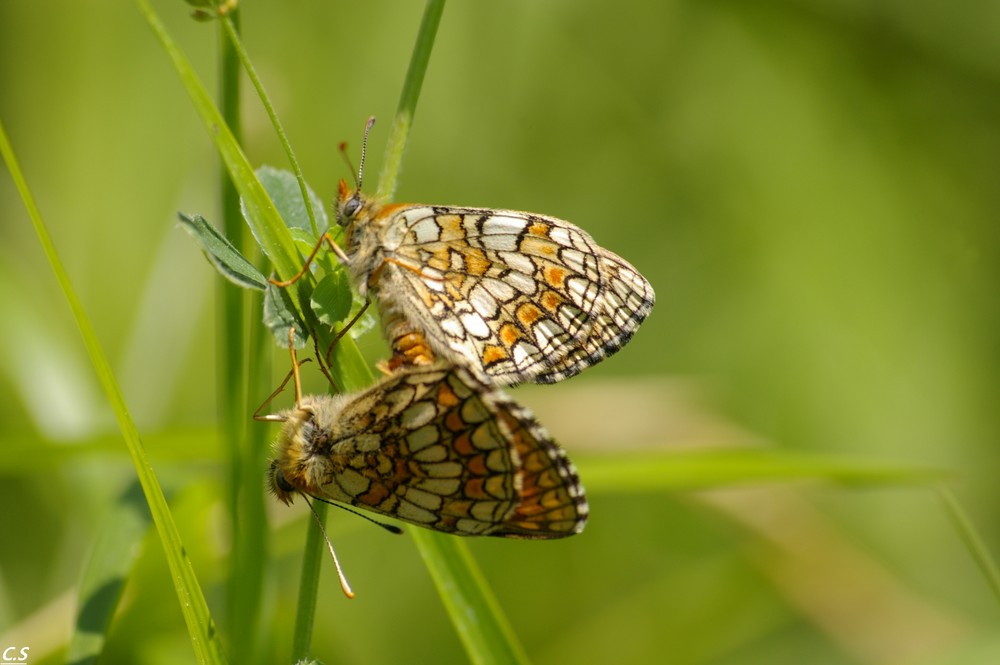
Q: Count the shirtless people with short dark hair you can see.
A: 0